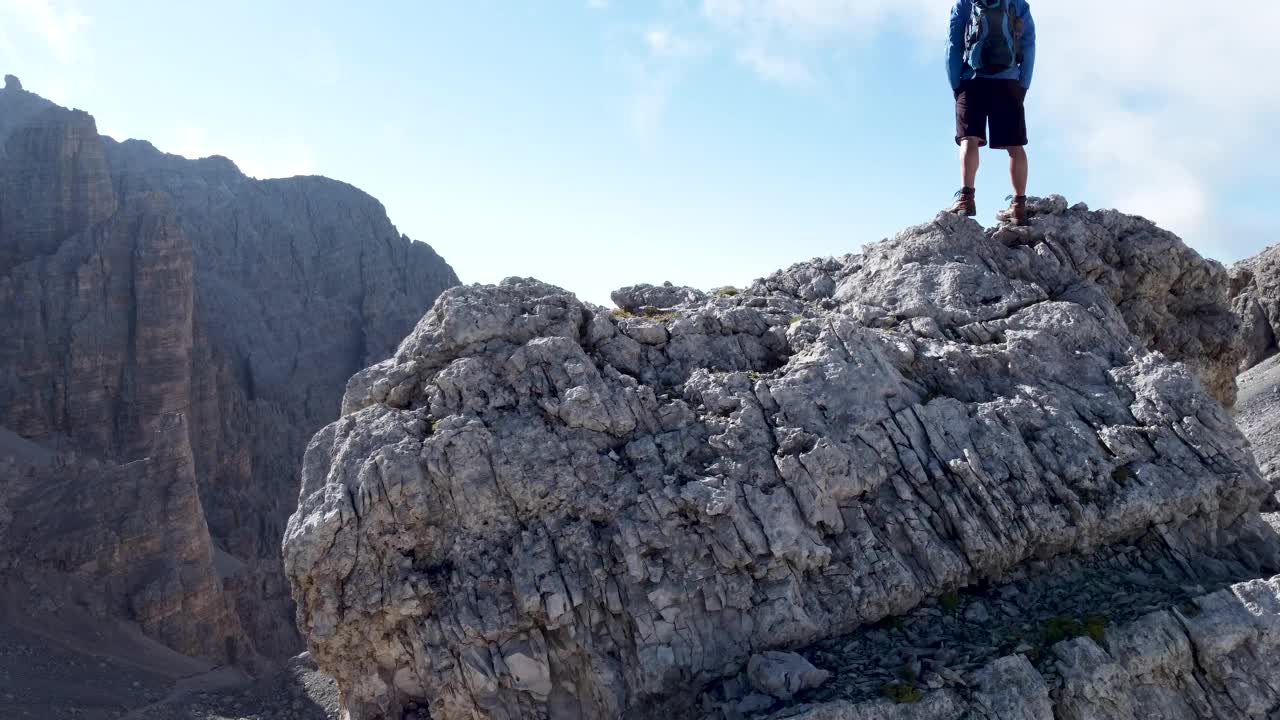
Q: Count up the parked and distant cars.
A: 0